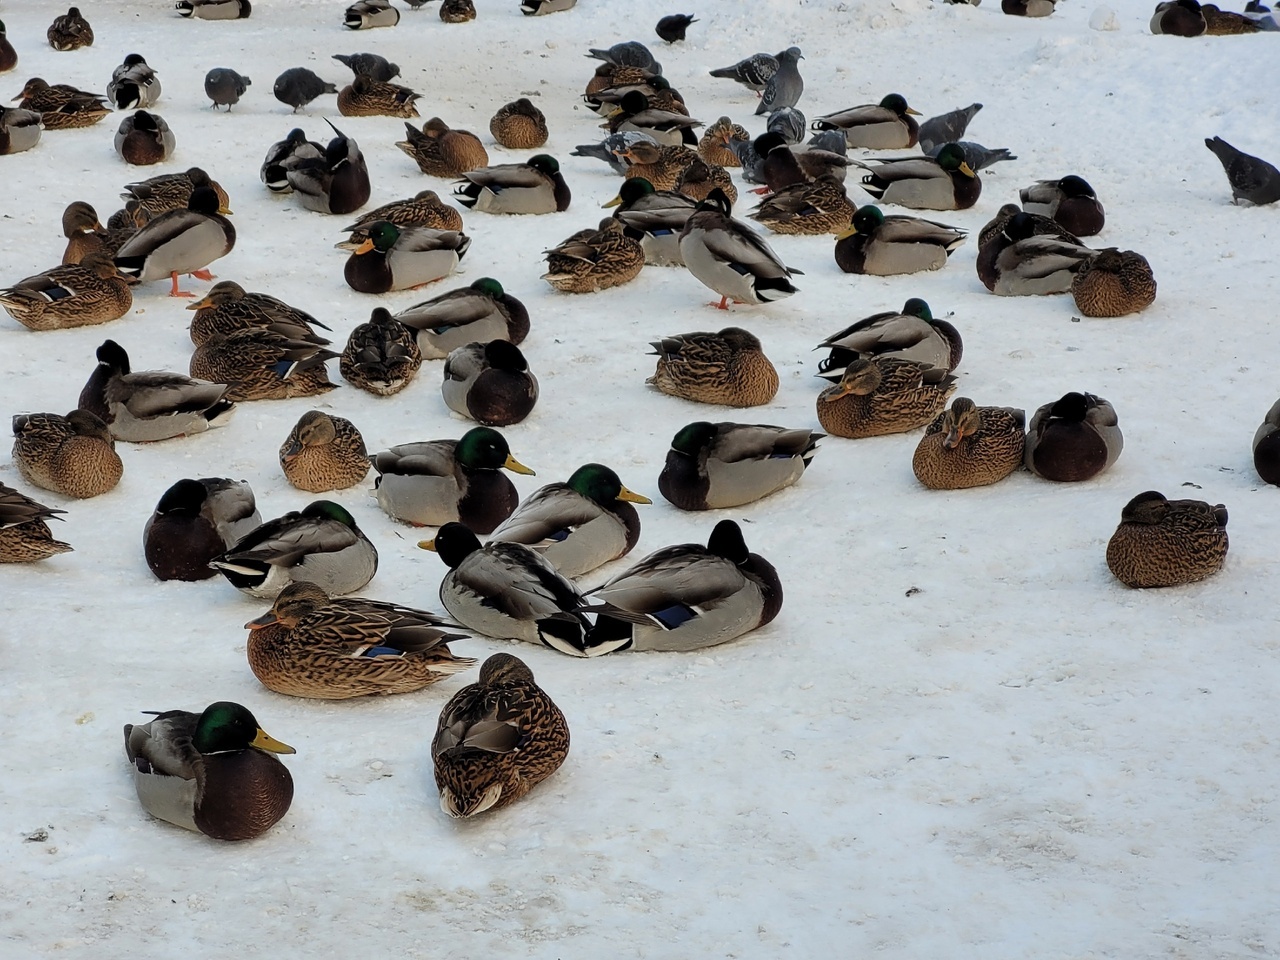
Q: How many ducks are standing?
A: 2